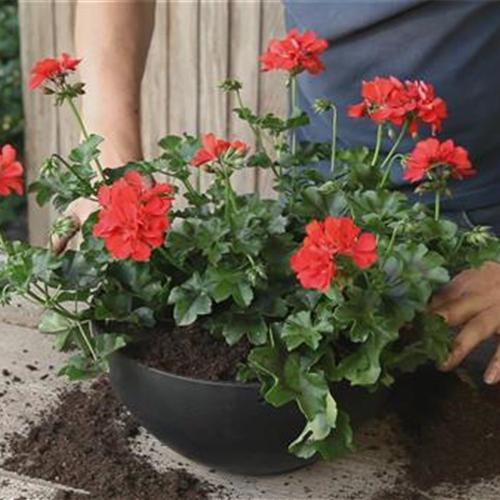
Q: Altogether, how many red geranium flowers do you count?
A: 8